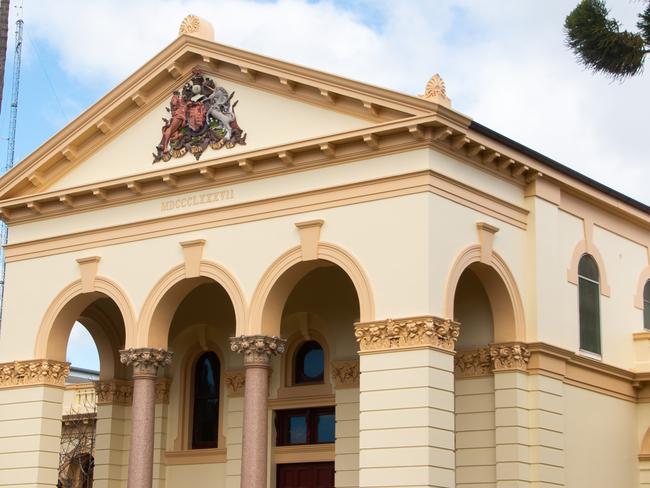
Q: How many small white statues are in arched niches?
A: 0